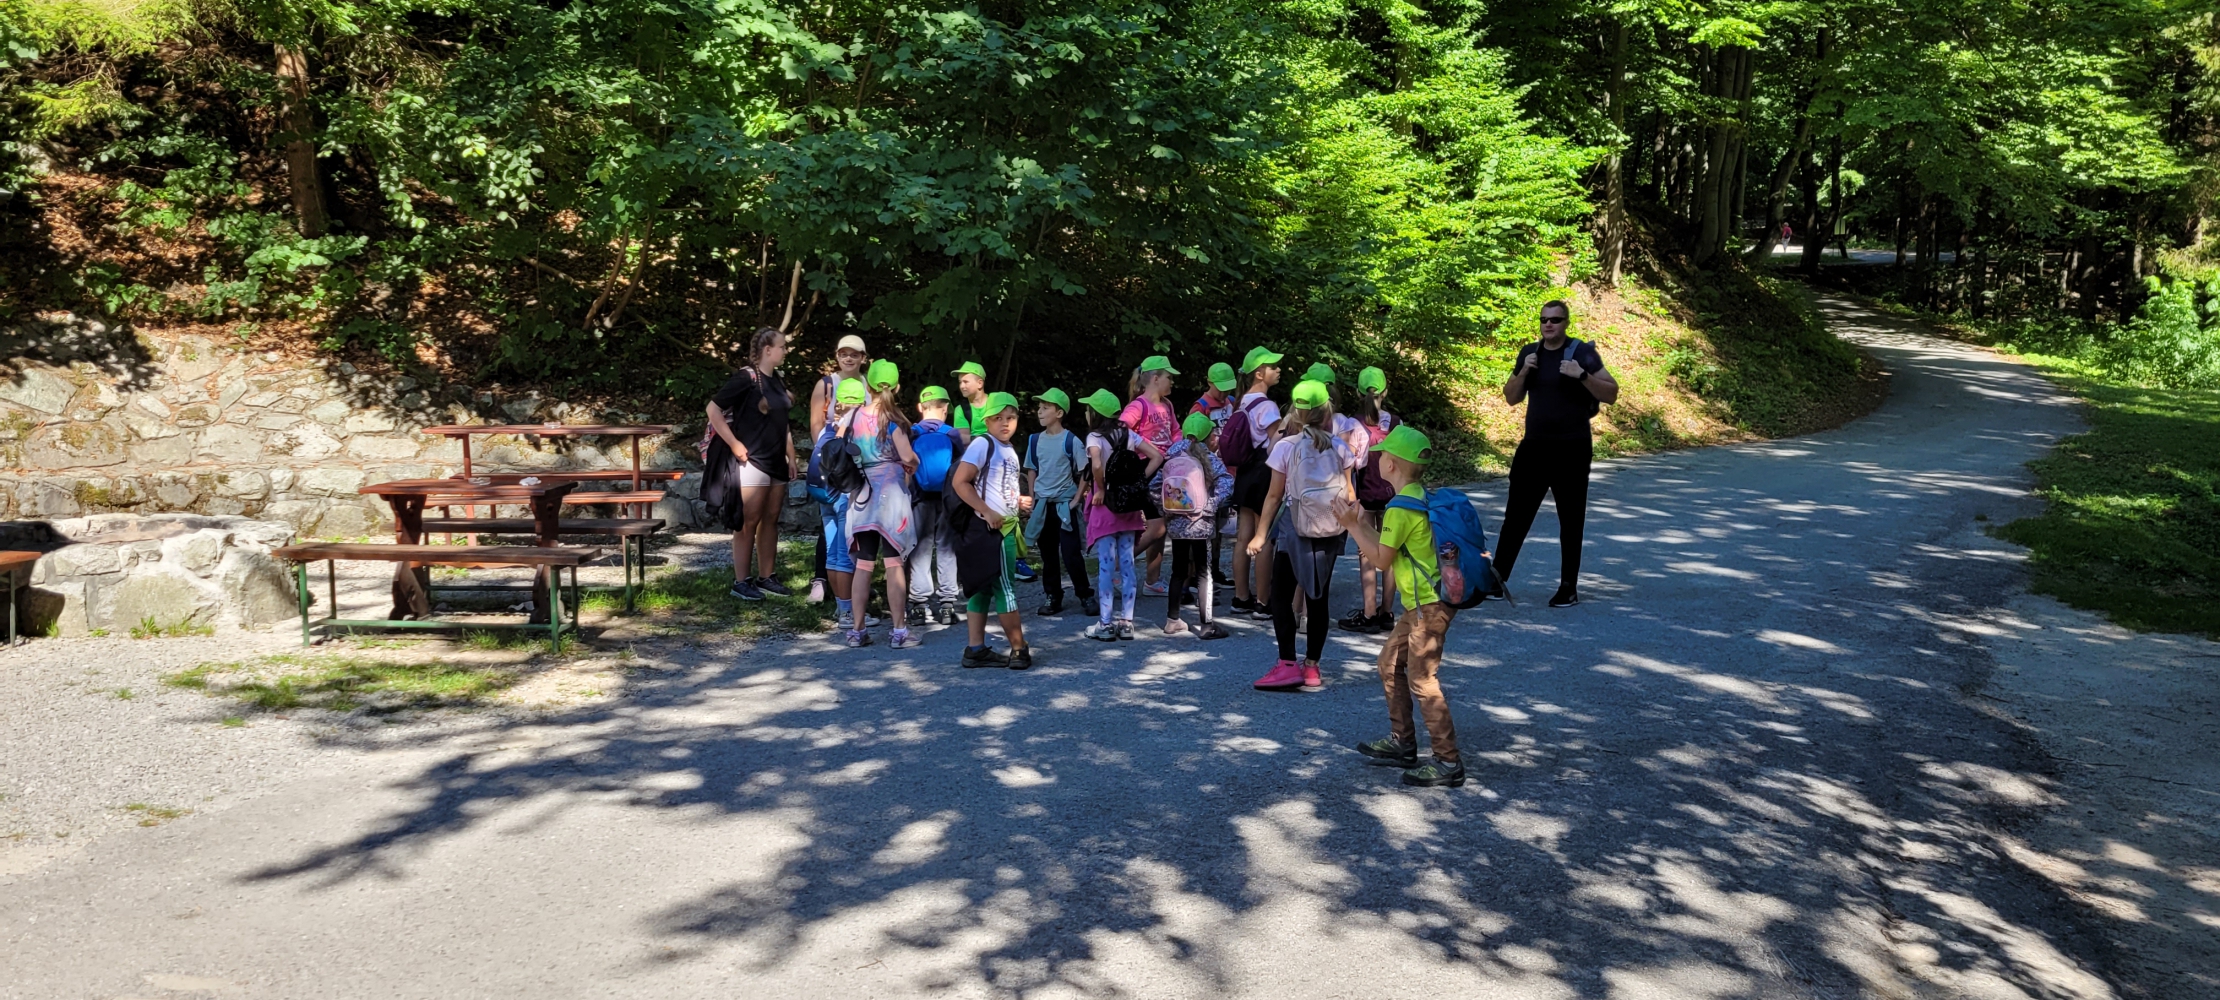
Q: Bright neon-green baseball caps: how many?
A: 15